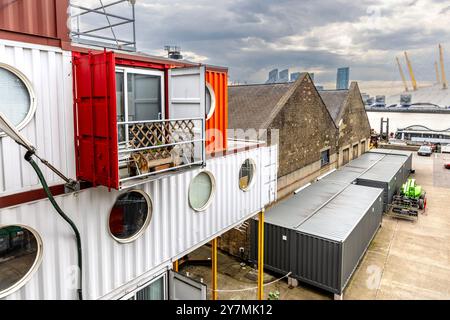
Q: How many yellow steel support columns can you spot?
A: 3